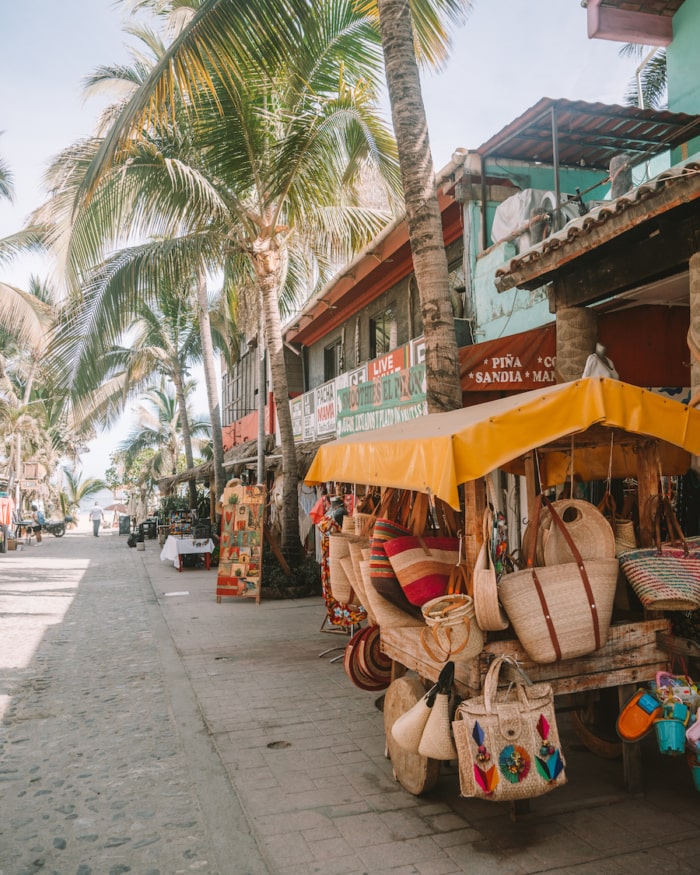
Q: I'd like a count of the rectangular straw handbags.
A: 1